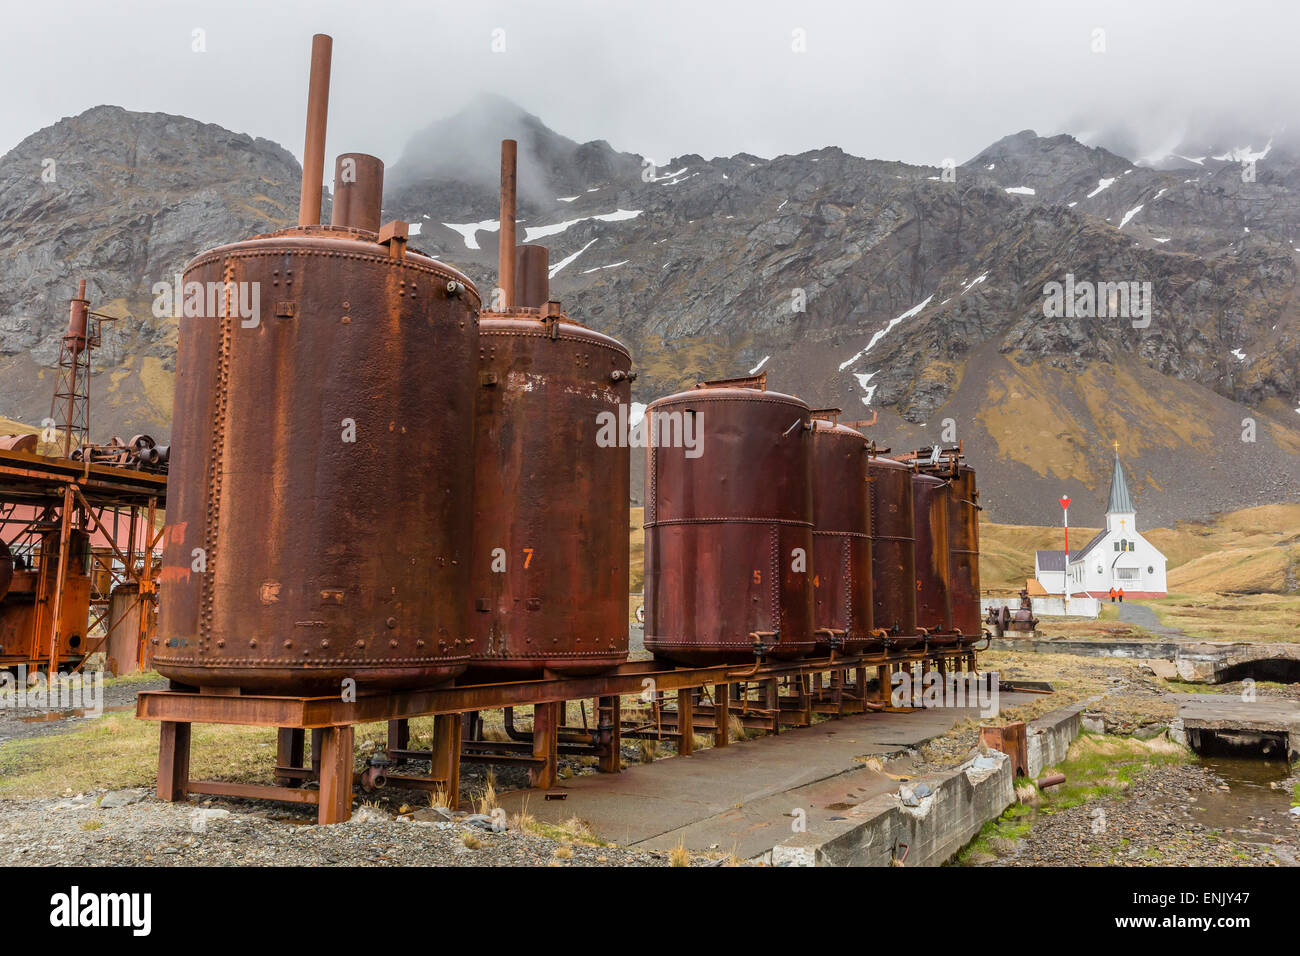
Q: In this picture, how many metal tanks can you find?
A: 7